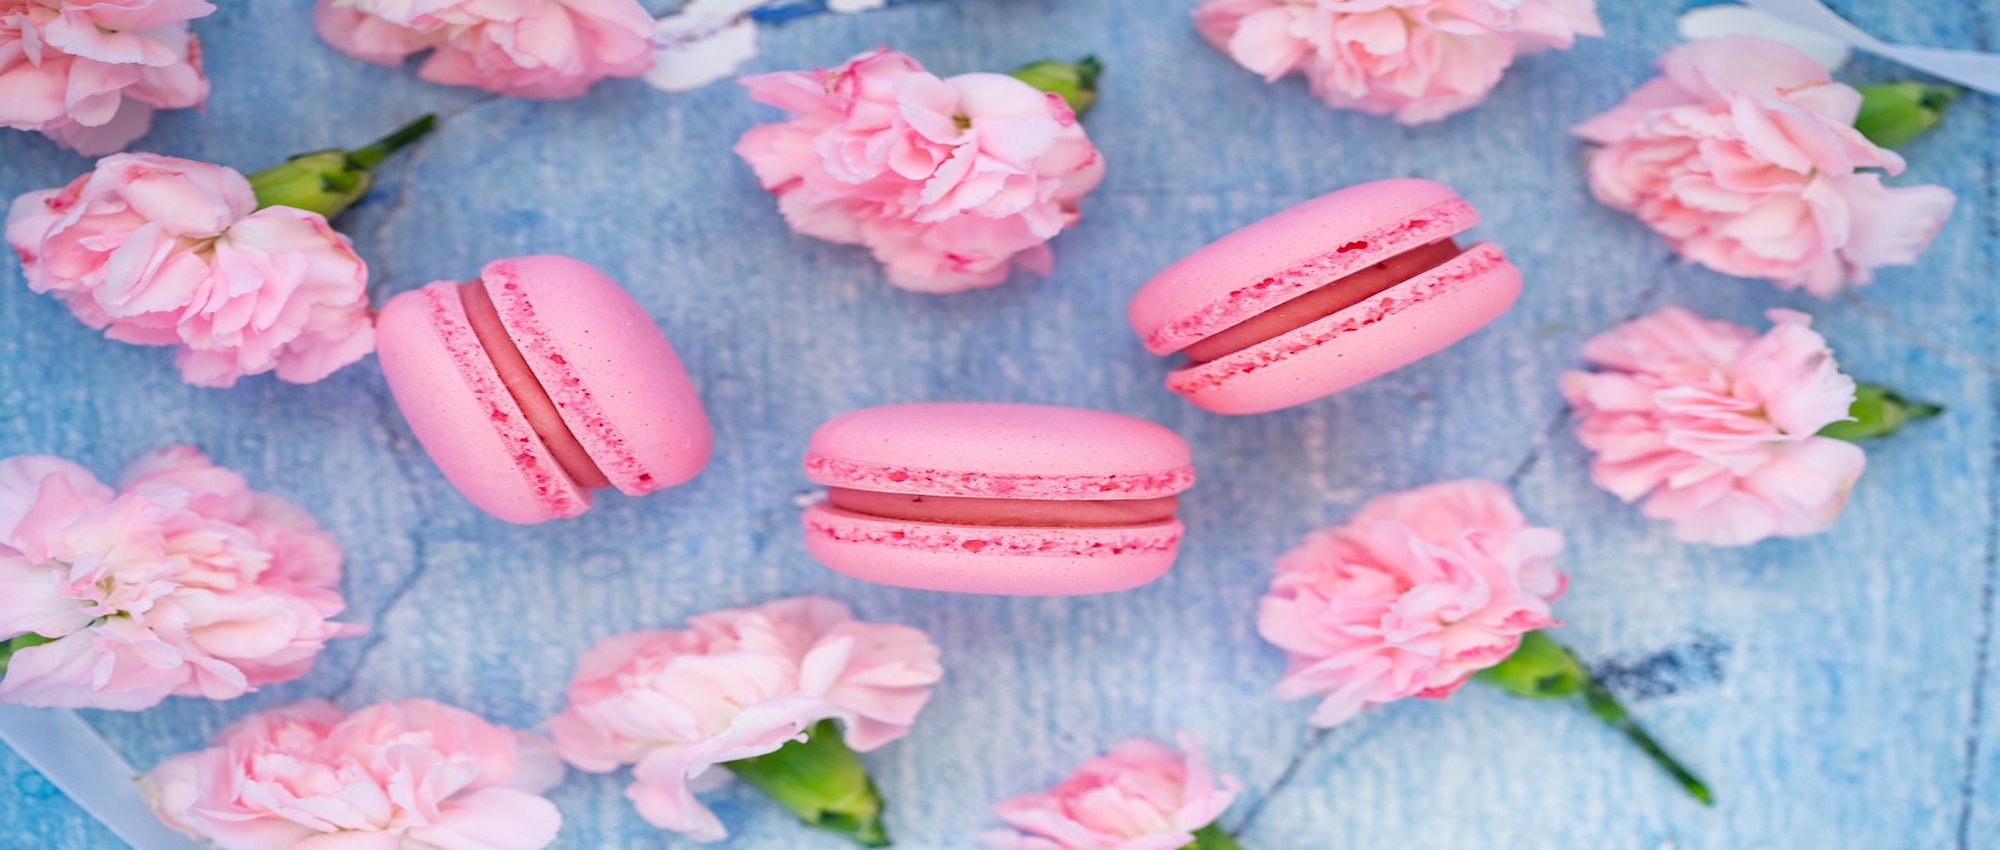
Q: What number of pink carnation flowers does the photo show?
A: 12